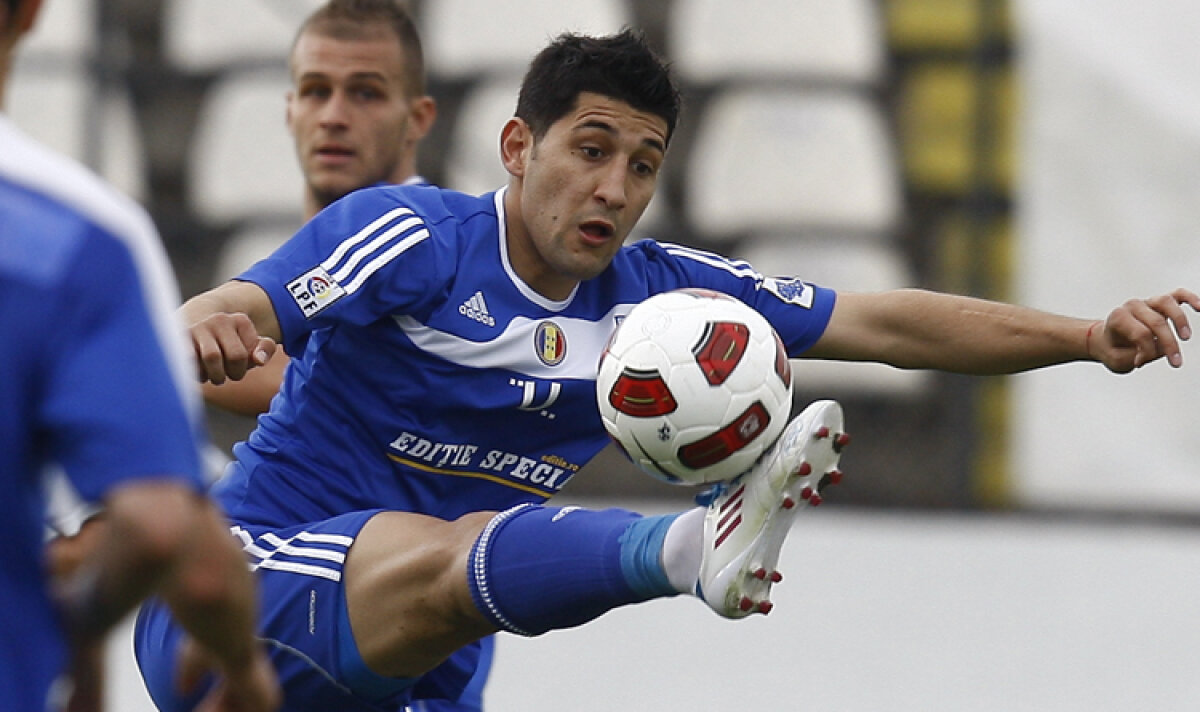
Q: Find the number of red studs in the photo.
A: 11